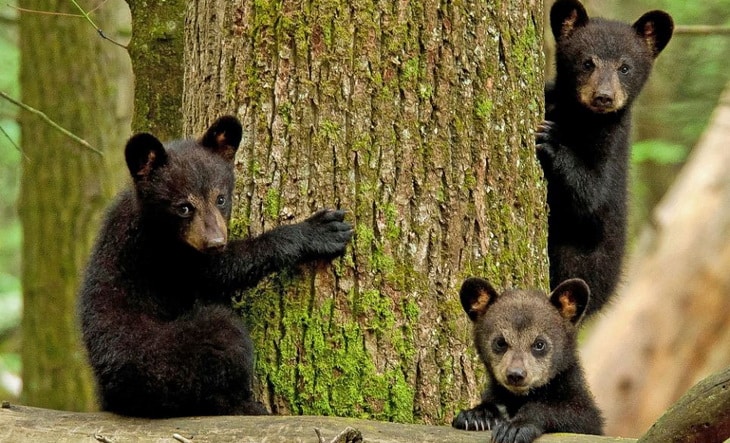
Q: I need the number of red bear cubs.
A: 0